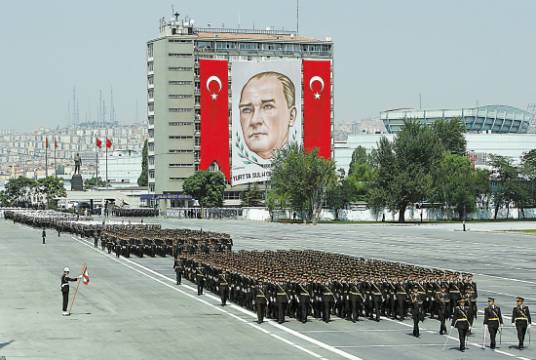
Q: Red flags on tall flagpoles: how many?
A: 4